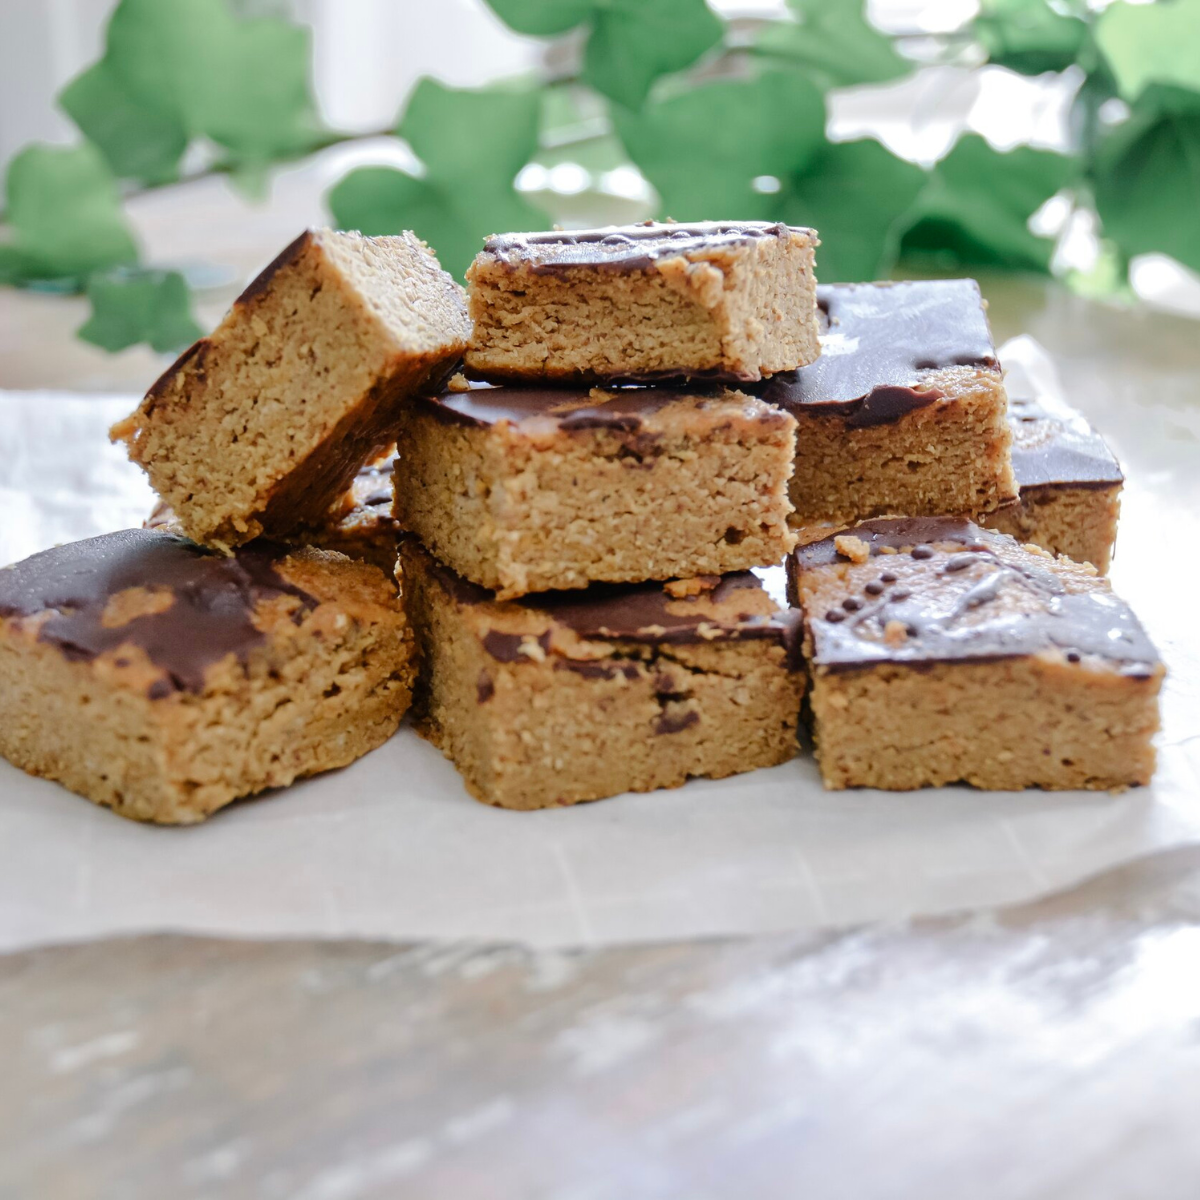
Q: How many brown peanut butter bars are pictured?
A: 9